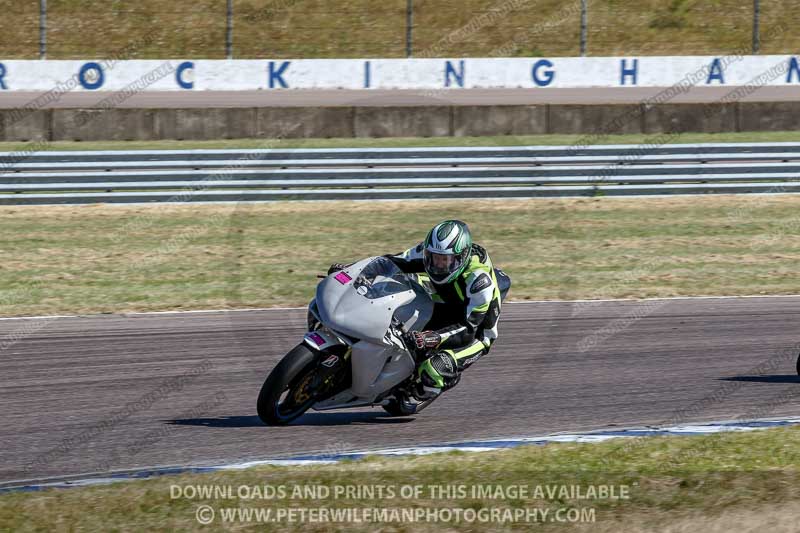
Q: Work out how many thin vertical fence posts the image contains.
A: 5